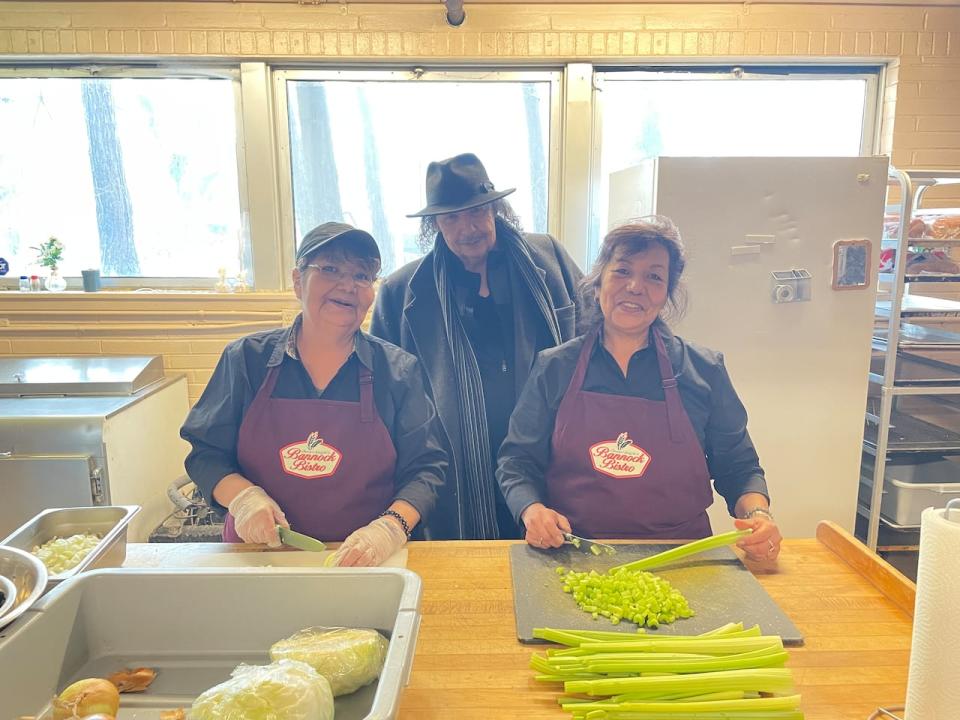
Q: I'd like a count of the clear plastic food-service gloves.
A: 2